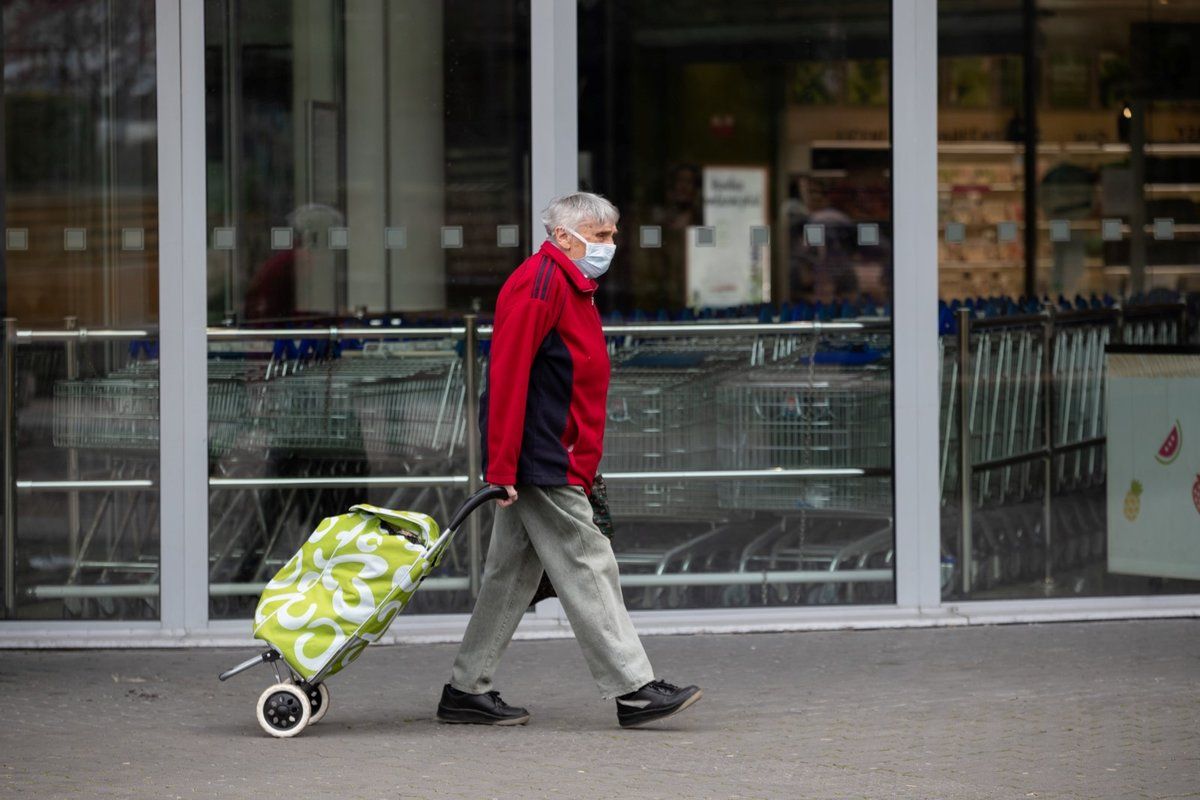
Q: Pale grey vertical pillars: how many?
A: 3